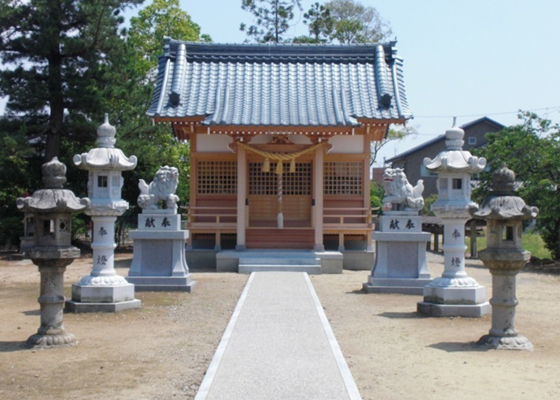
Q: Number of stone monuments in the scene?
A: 6